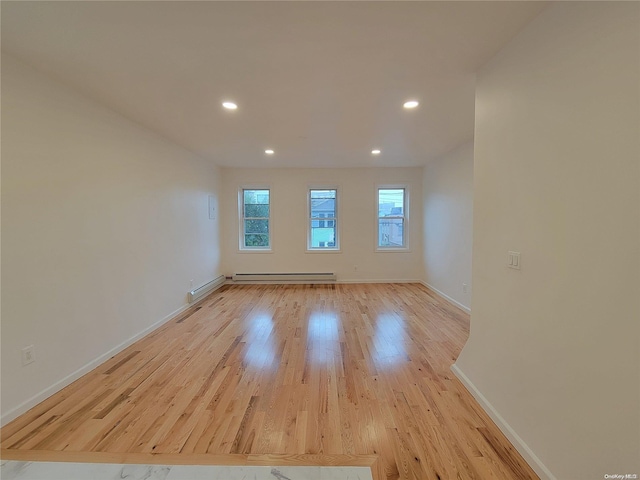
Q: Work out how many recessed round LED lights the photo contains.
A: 4